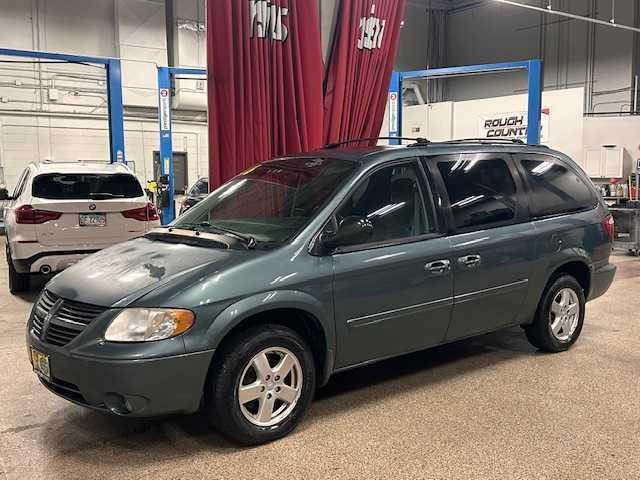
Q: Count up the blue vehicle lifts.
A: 3